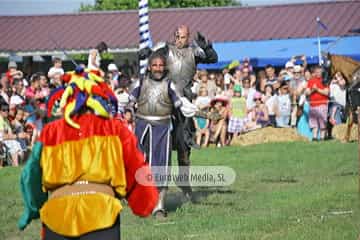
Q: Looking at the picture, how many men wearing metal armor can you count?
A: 2